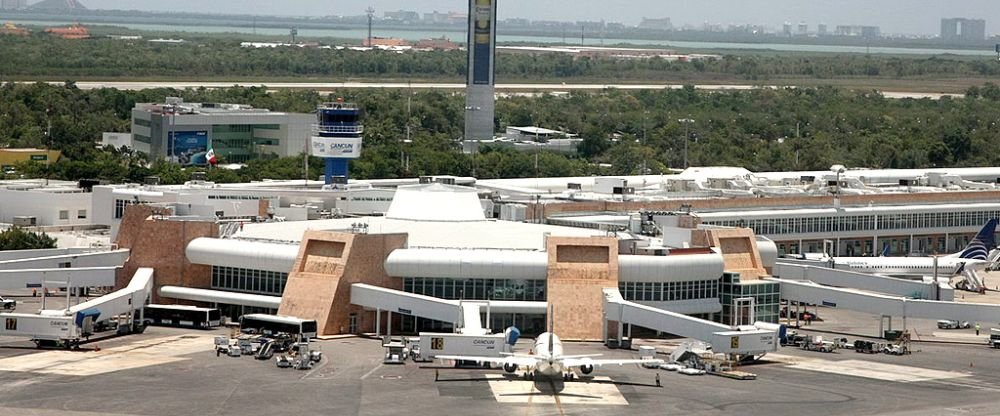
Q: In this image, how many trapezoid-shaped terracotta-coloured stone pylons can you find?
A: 4